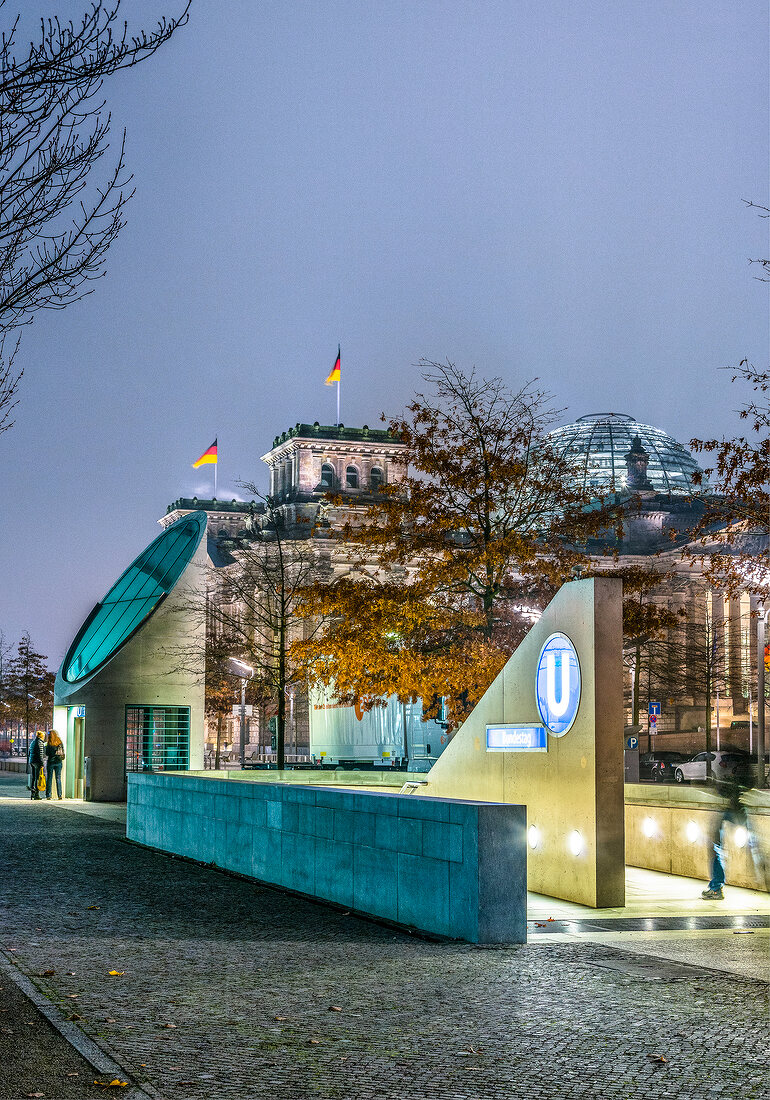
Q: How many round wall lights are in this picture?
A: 5